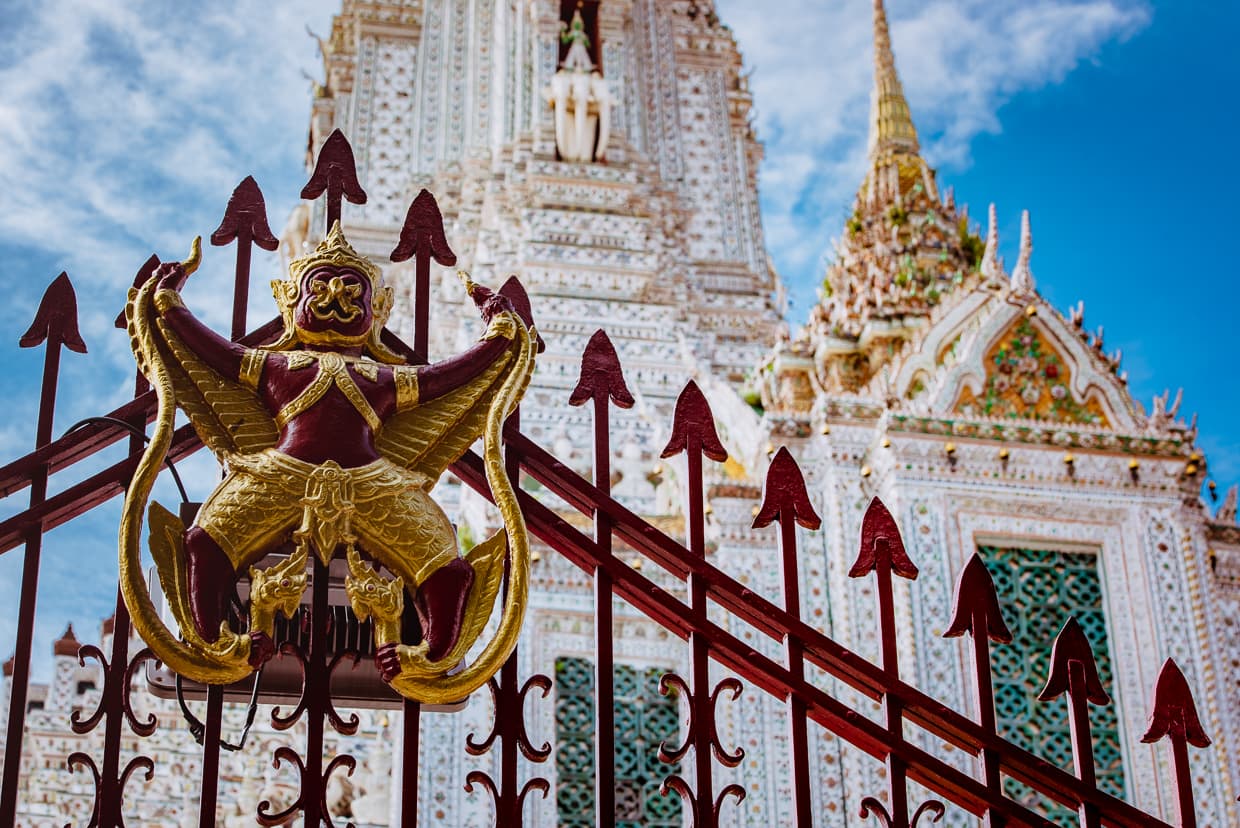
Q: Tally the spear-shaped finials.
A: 13